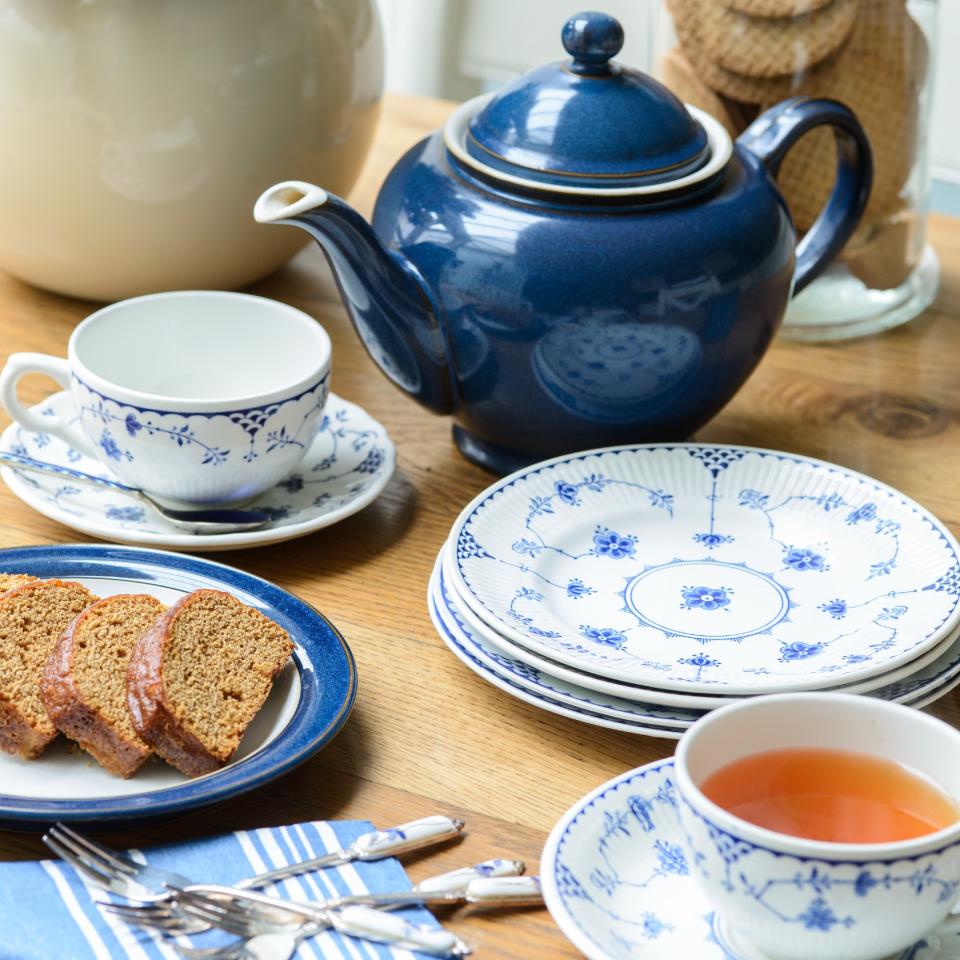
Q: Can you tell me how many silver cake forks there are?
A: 4